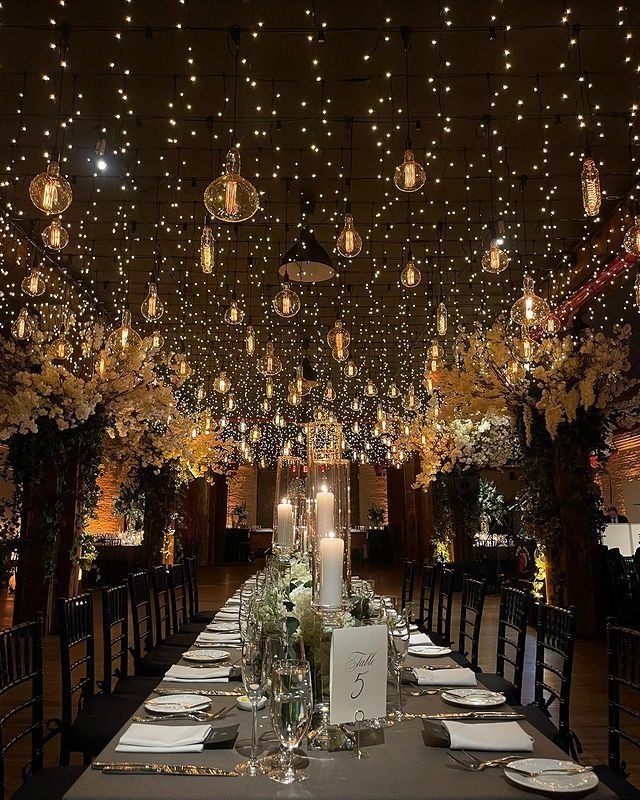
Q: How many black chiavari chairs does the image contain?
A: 14